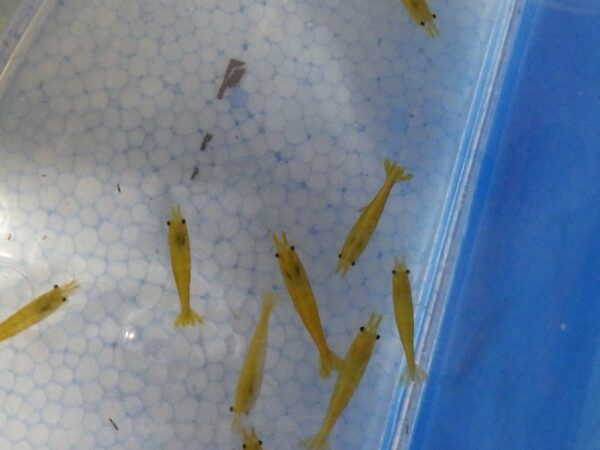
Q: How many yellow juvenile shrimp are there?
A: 9